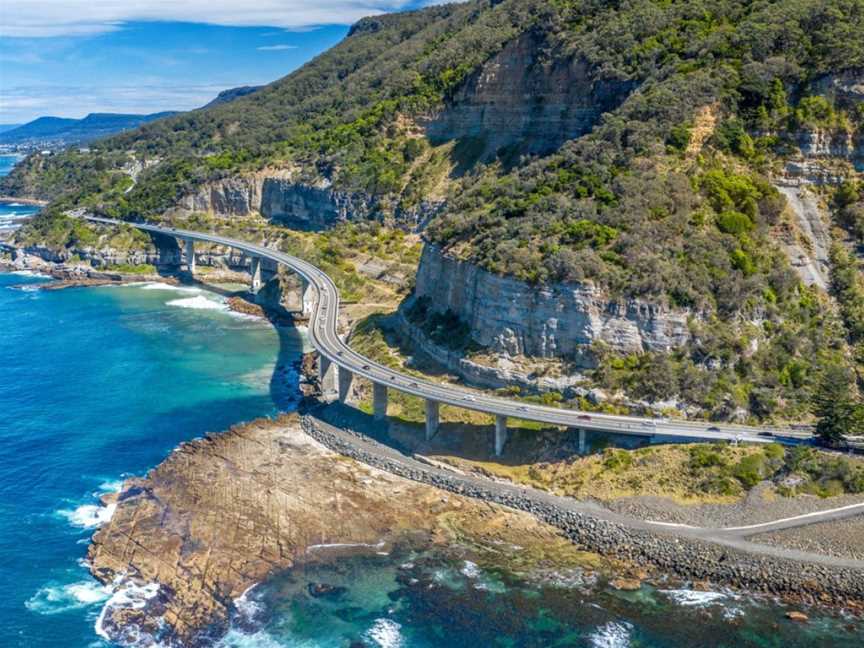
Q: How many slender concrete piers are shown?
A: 9